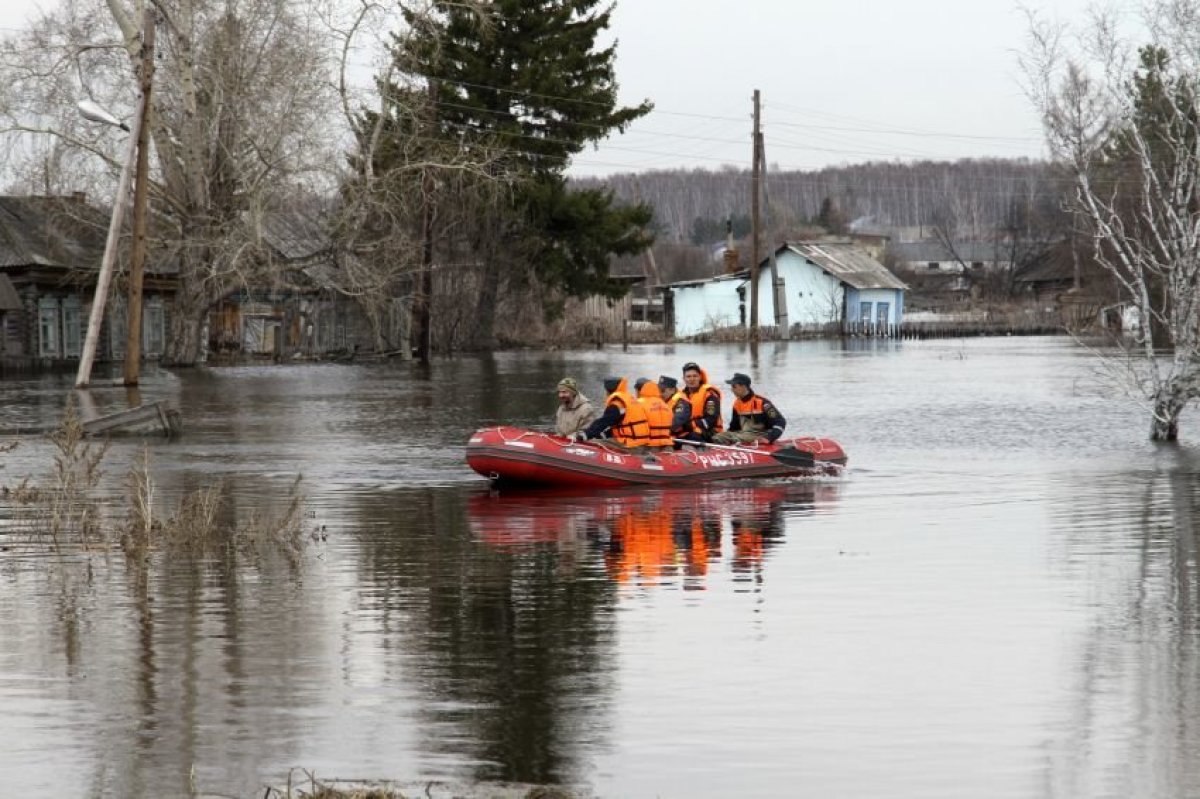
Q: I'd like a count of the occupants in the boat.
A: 6